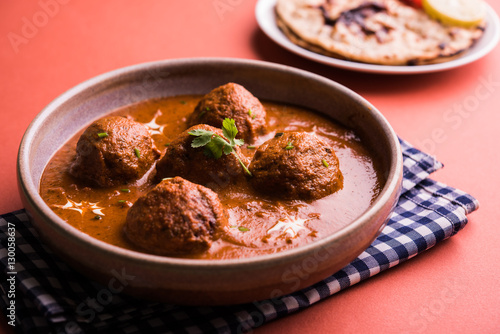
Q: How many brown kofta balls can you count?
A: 5